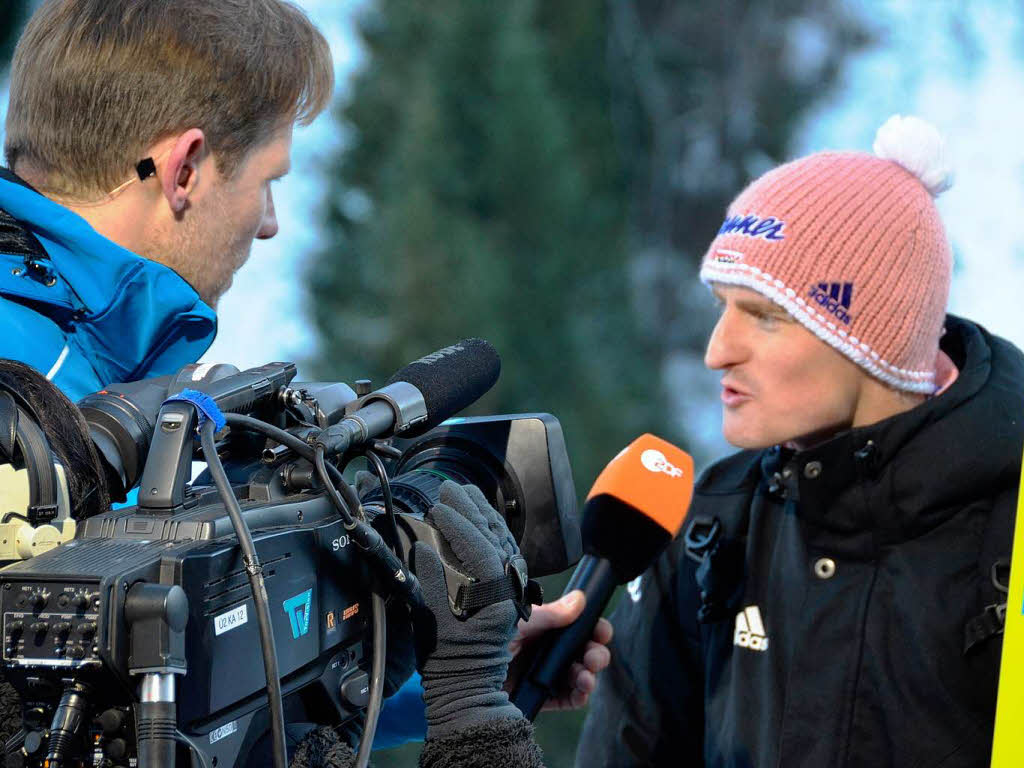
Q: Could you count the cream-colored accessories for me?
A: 1